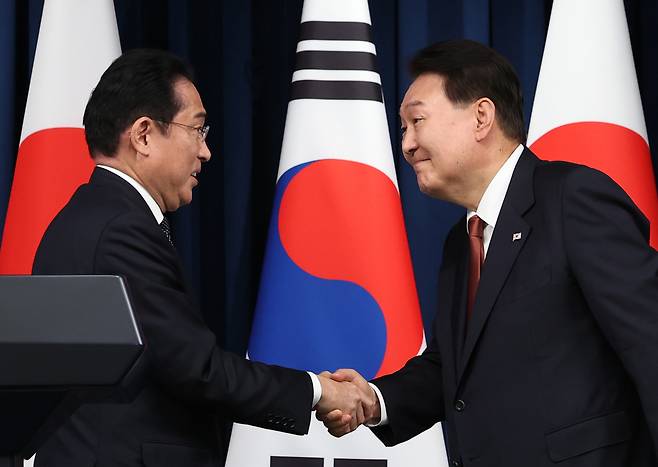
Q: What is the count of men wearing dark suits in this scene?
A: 2